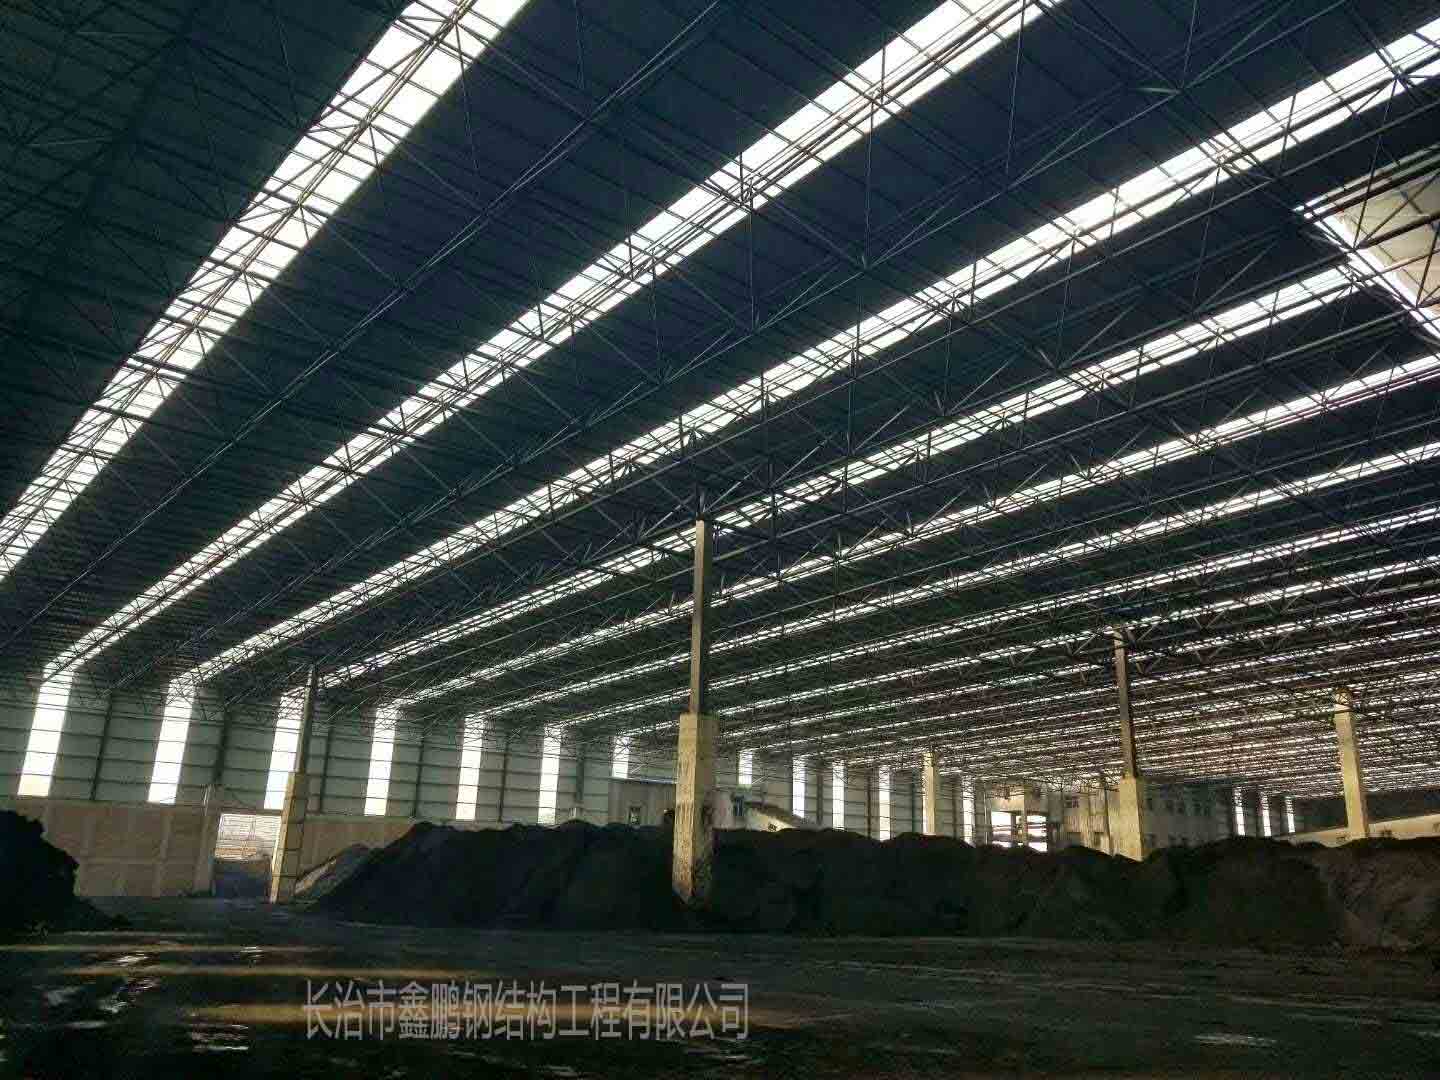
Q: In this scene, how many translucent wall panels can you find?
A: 15